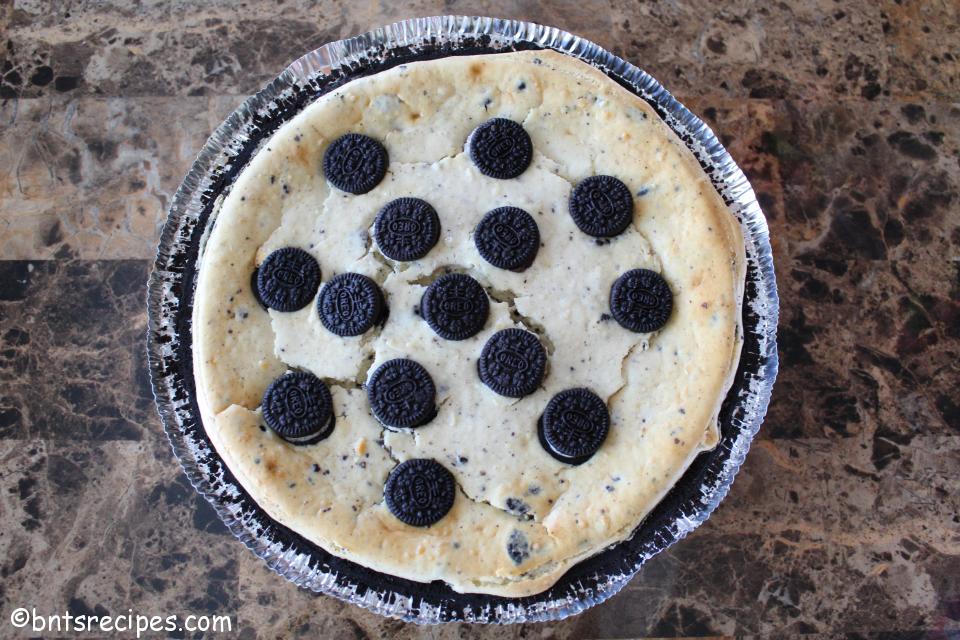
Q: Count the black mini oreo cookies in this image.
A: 14